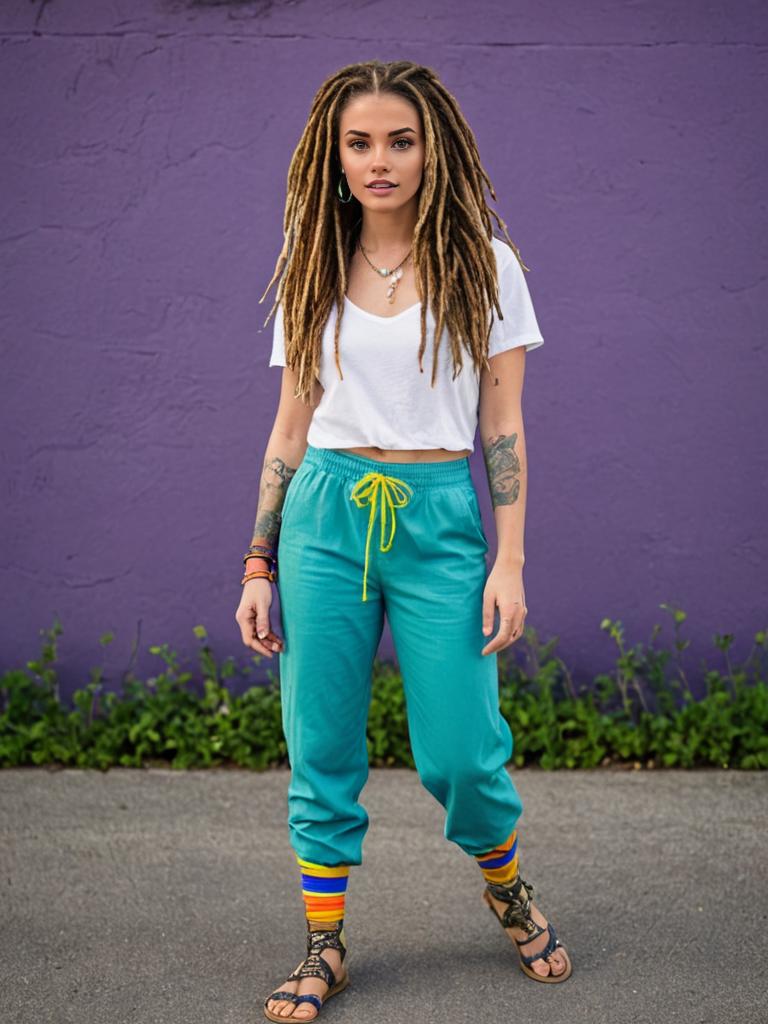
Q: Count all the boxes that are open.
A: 0